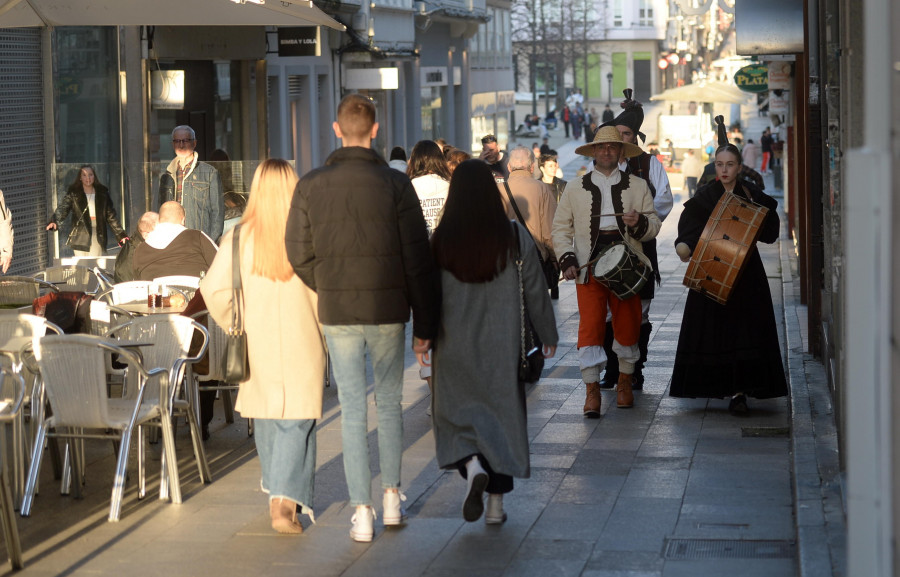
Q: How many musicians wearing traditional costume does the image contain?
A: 3